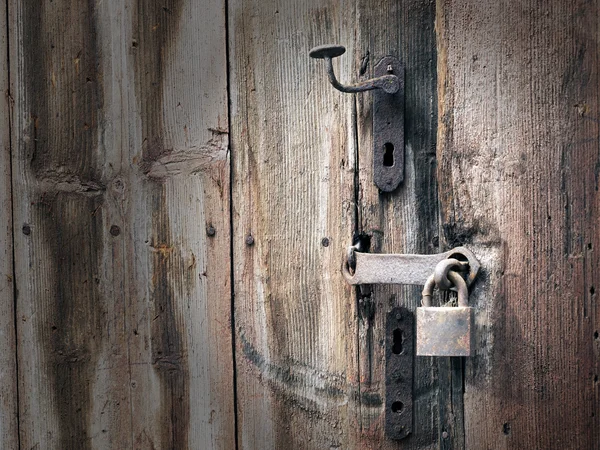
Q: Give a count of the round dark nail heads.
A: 5